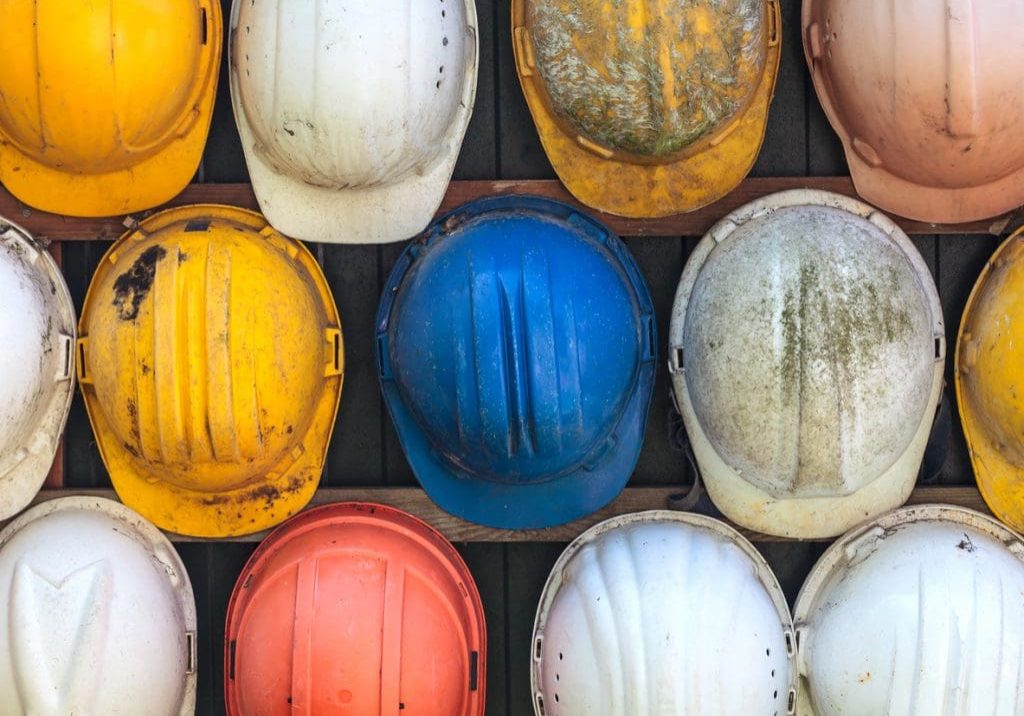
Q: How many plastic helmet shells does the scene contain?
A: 13